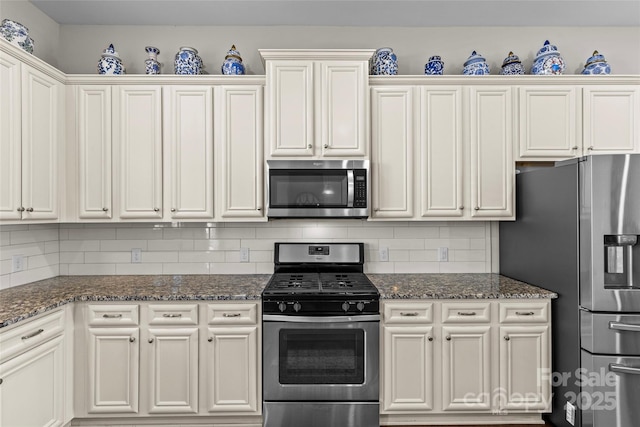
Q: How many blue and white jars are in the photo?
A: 11